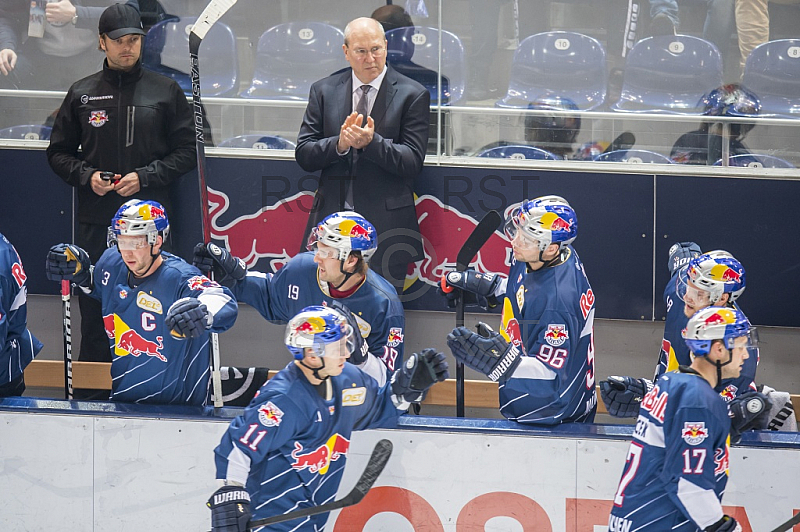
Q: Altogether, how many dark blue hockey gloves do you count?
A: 12